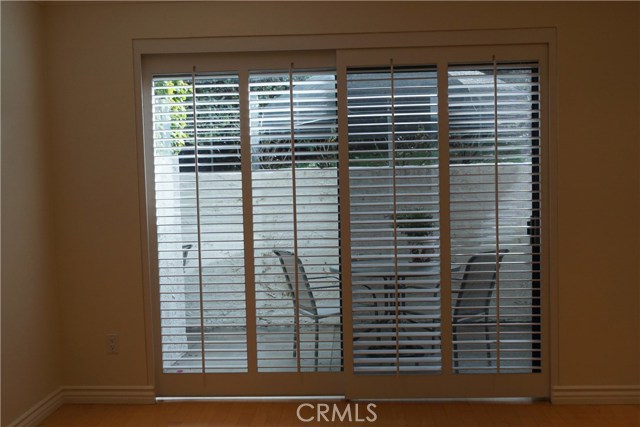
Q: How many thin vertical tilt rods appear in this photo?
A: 4